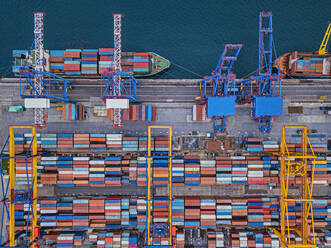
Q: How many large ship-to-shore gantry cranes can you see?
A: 4